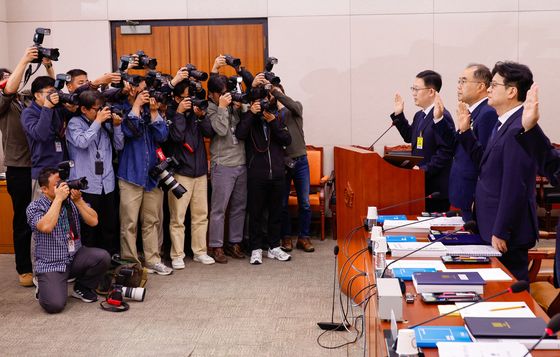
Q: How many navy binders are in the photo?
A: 3